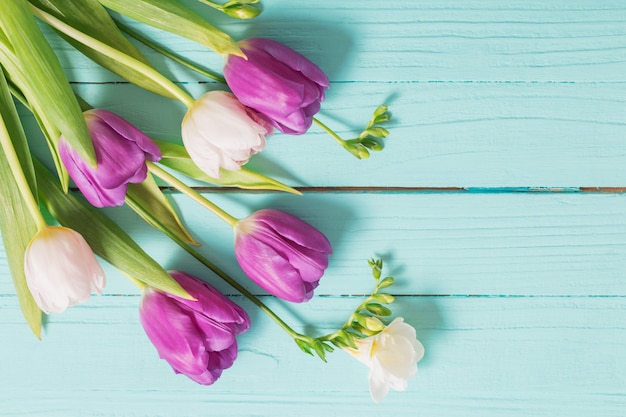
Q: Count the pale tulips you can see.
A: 2